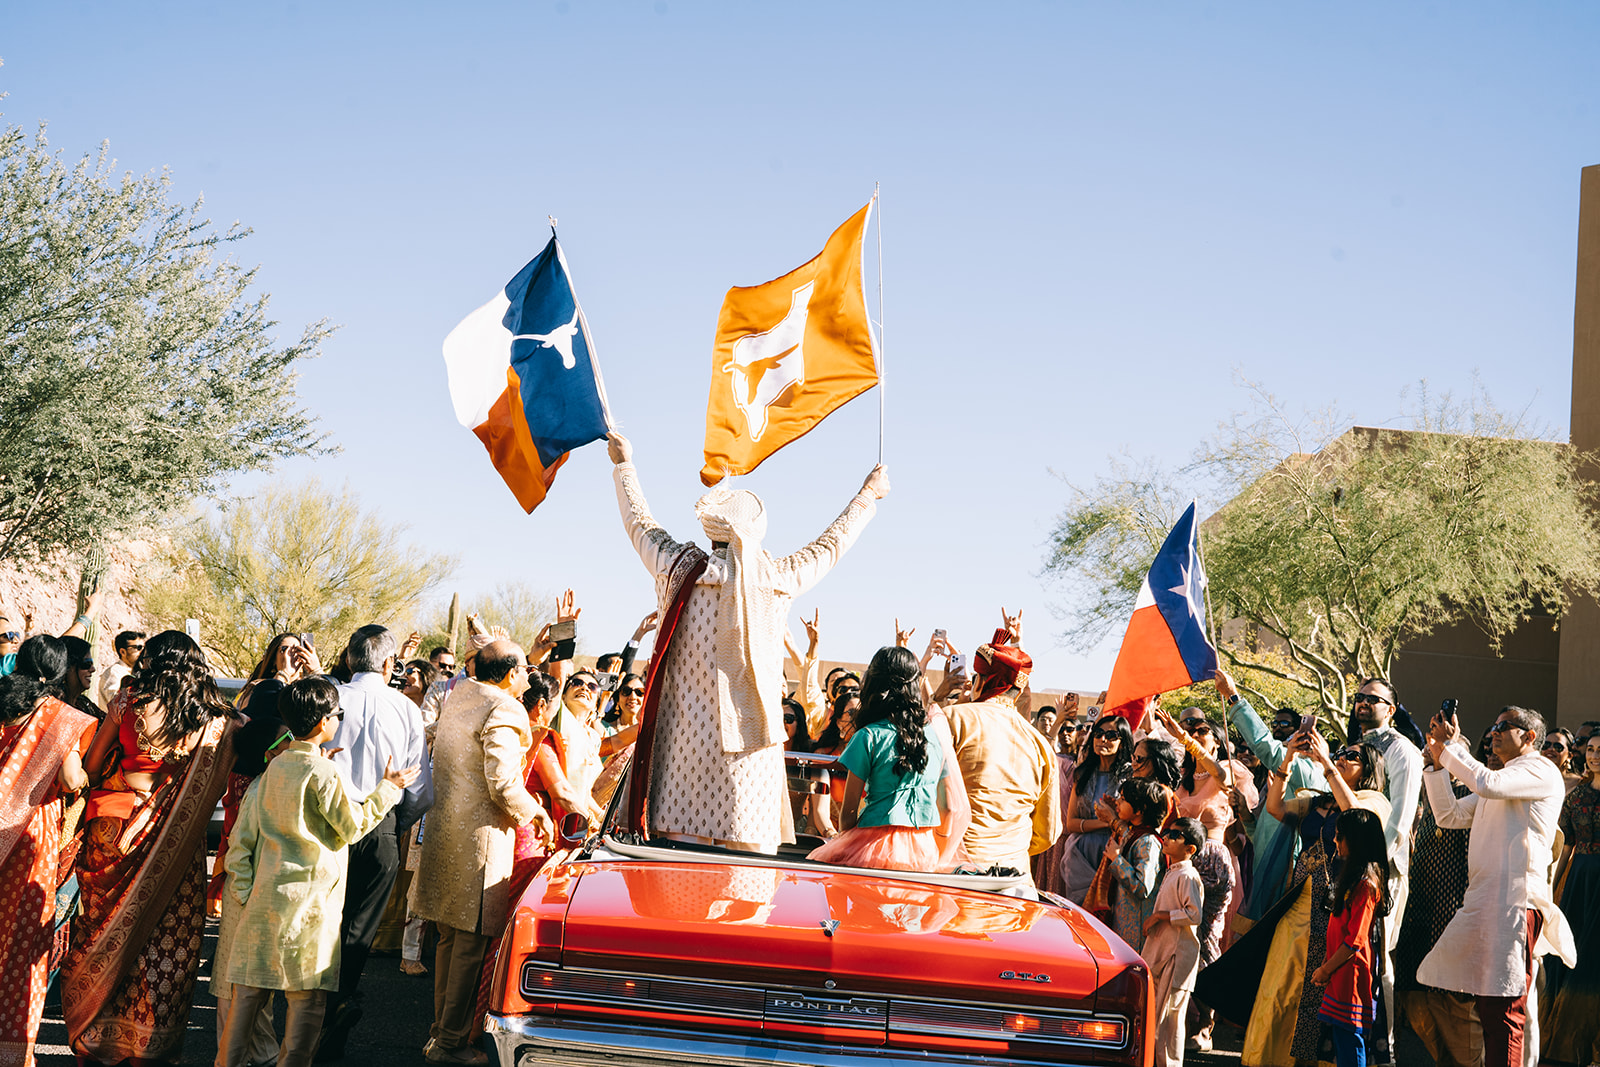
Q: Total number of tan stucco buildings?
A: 1